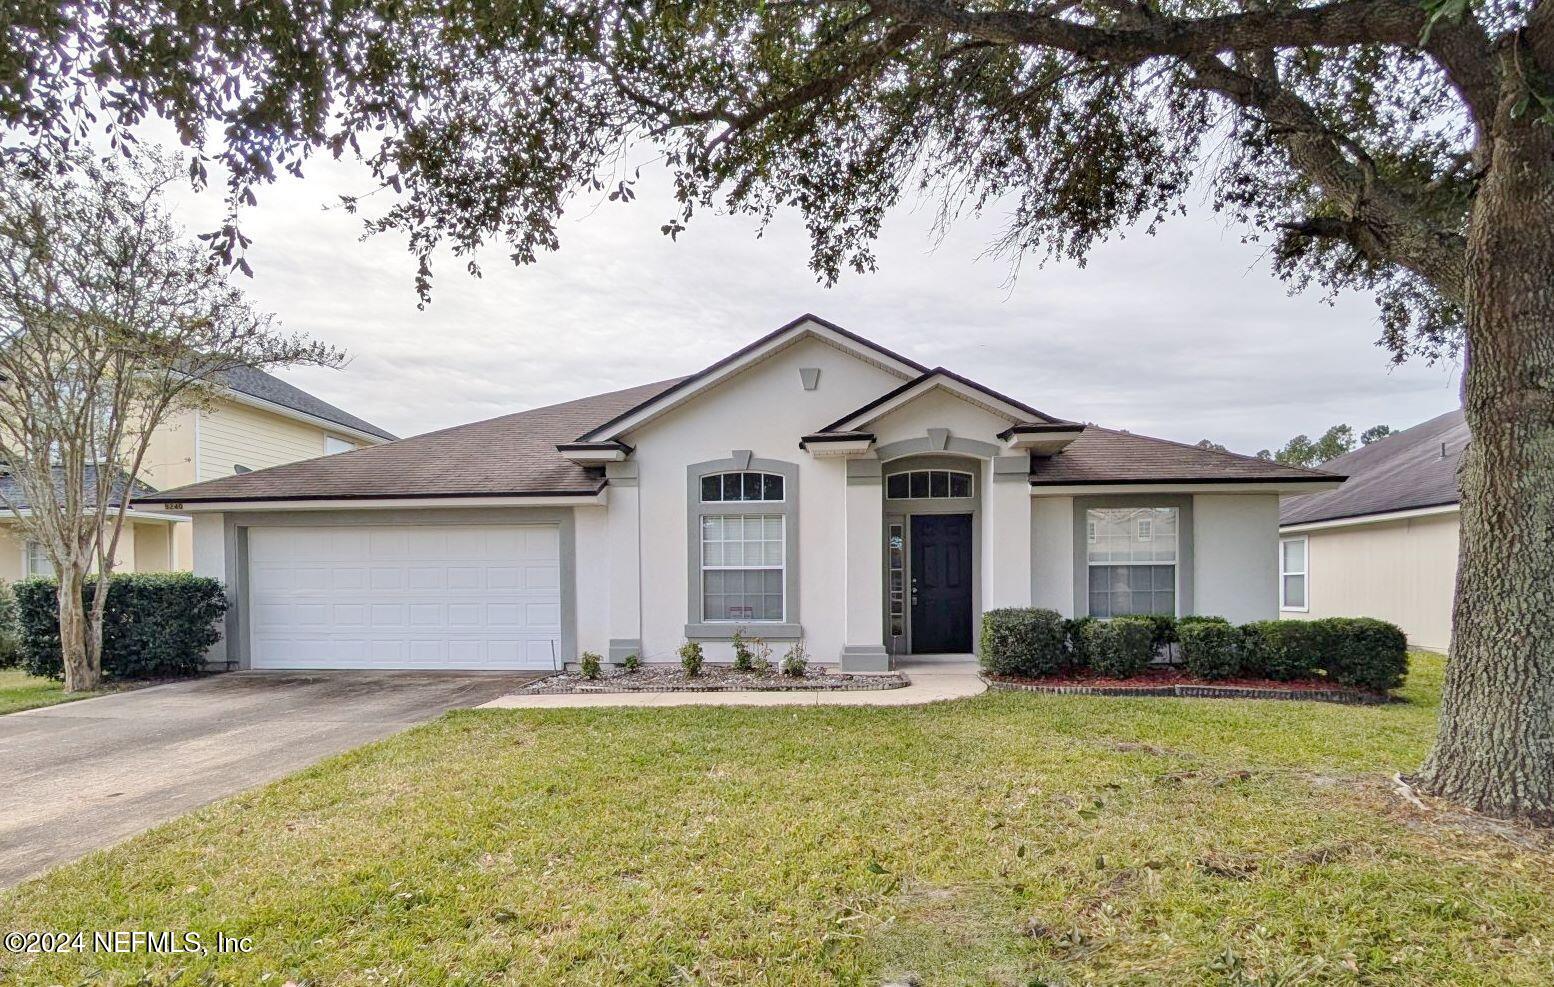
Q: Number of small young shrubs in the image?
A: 6